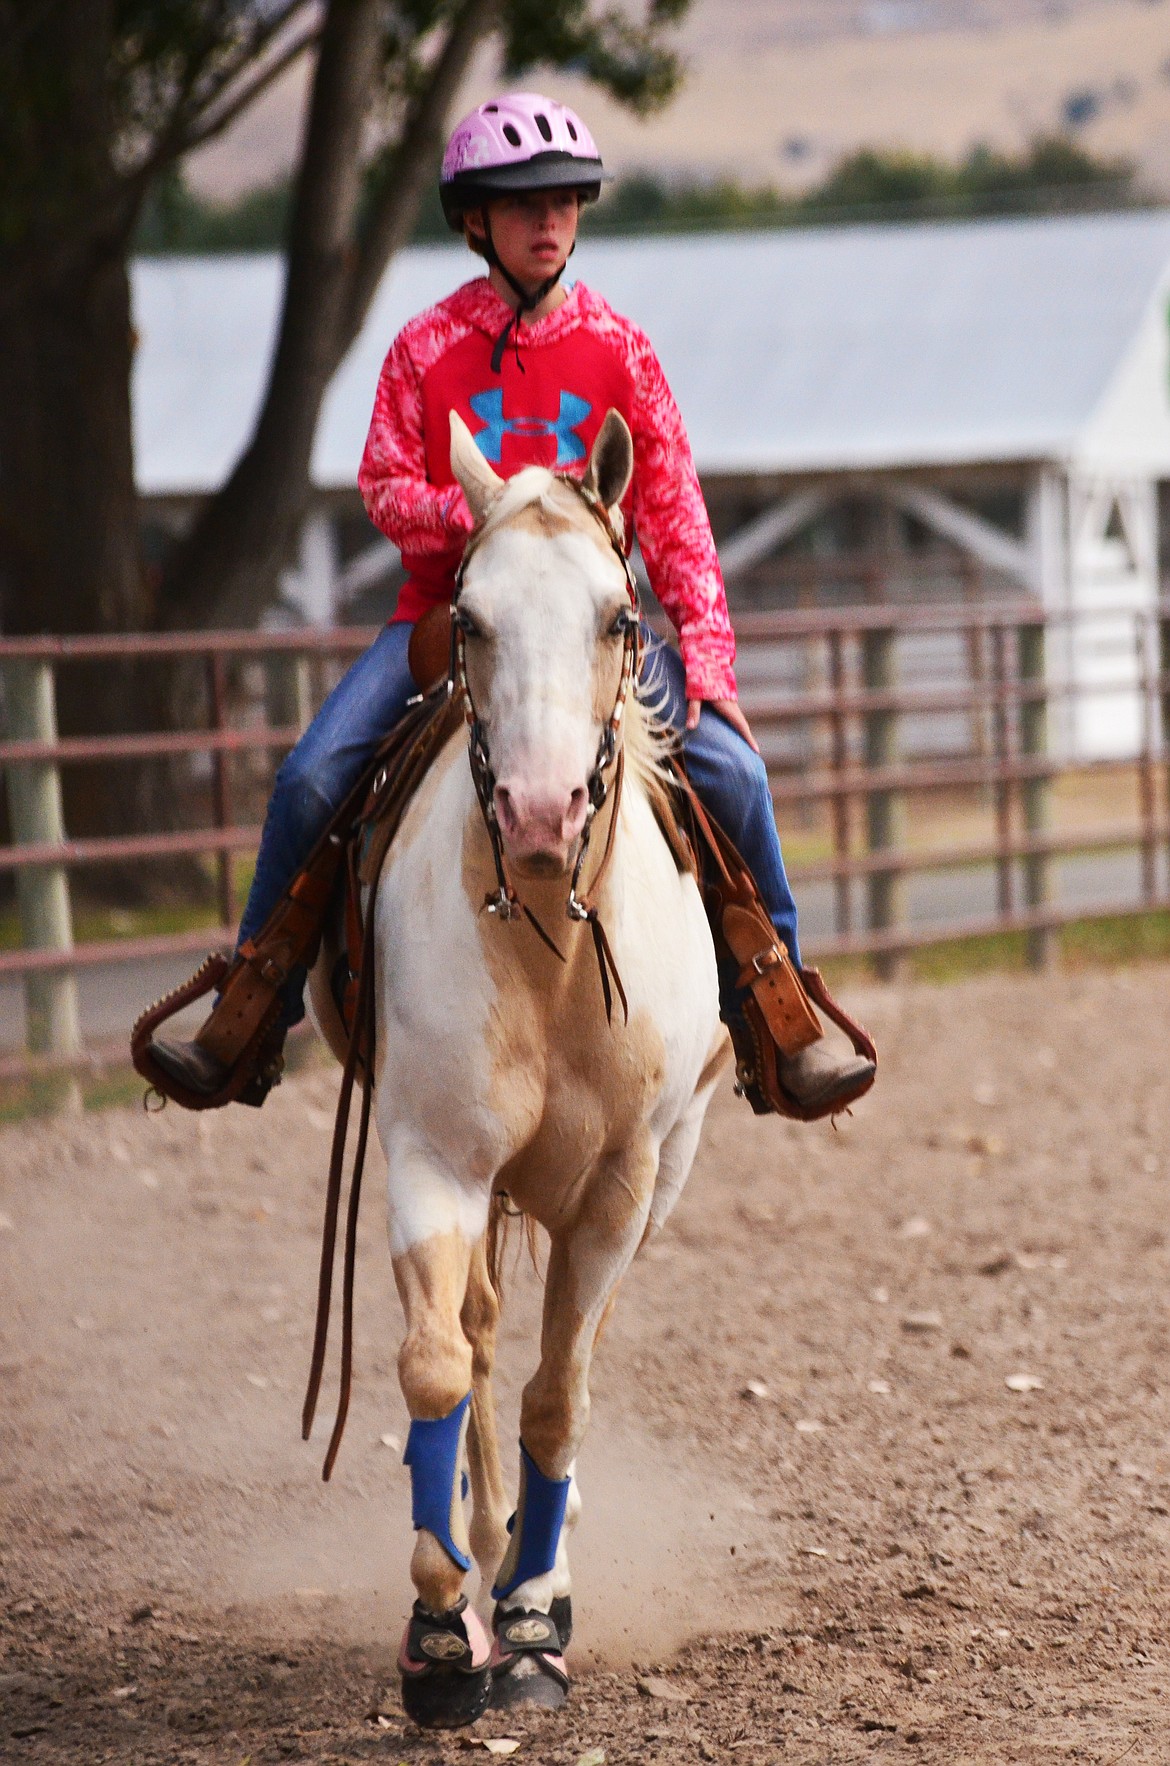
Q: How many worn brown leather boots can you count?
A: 2